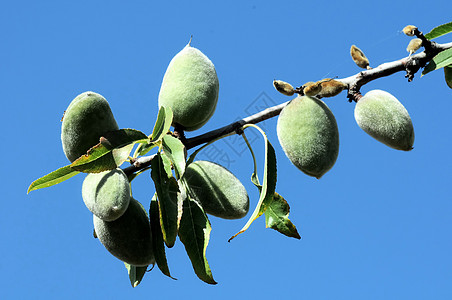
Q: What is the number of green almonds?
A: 7